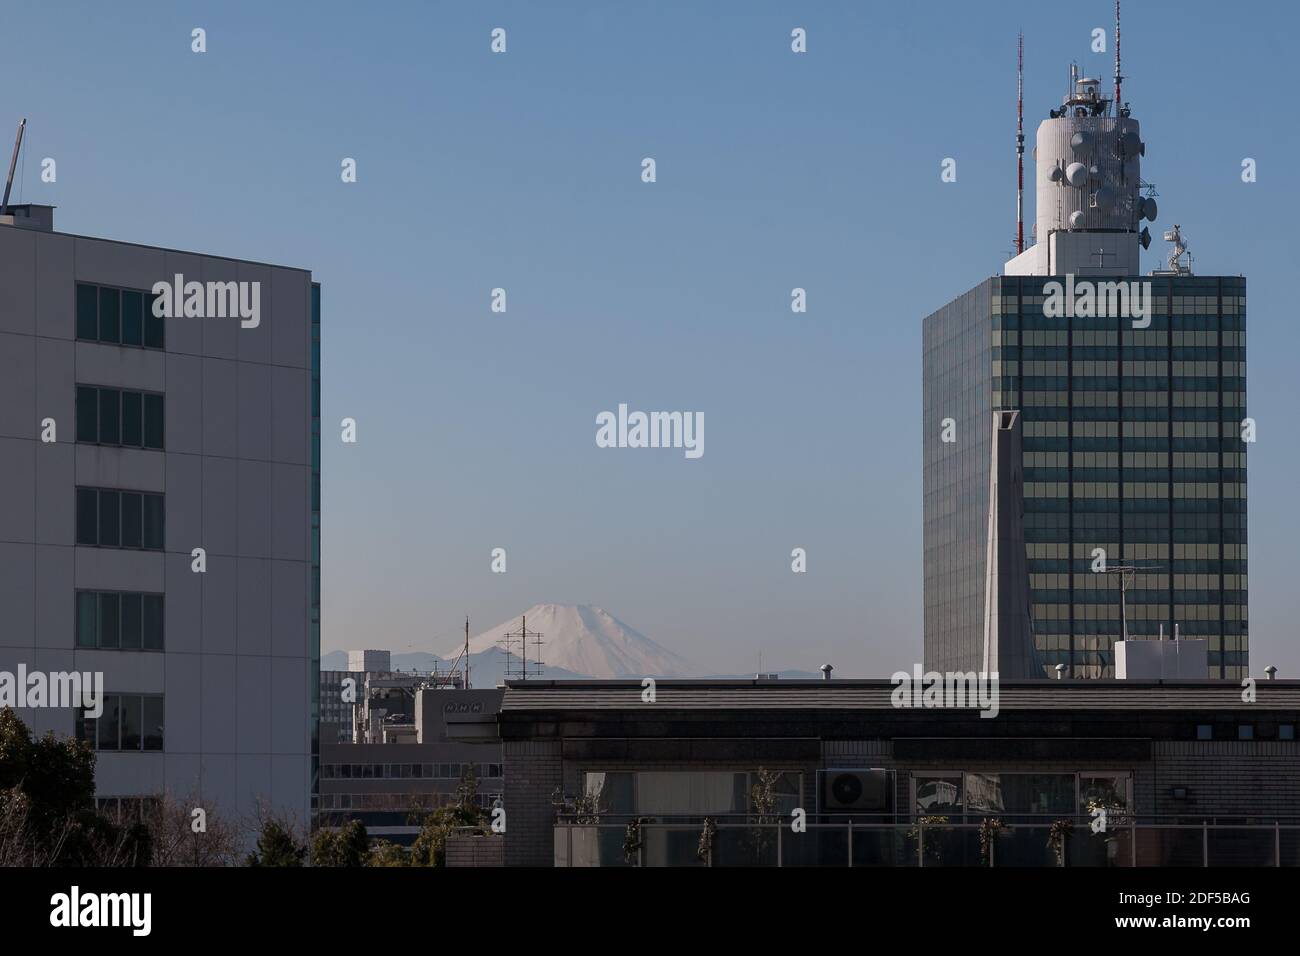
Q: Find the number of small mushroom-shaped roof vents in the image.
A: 3